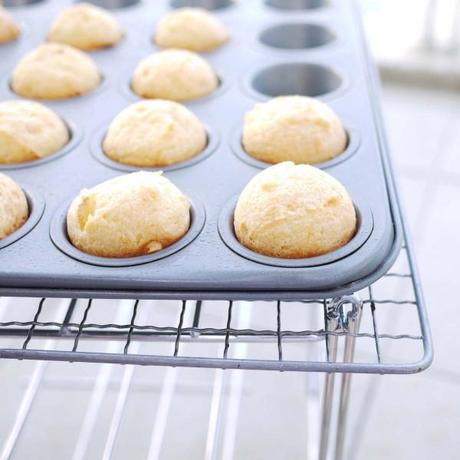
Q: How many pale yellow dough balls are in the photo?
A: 11